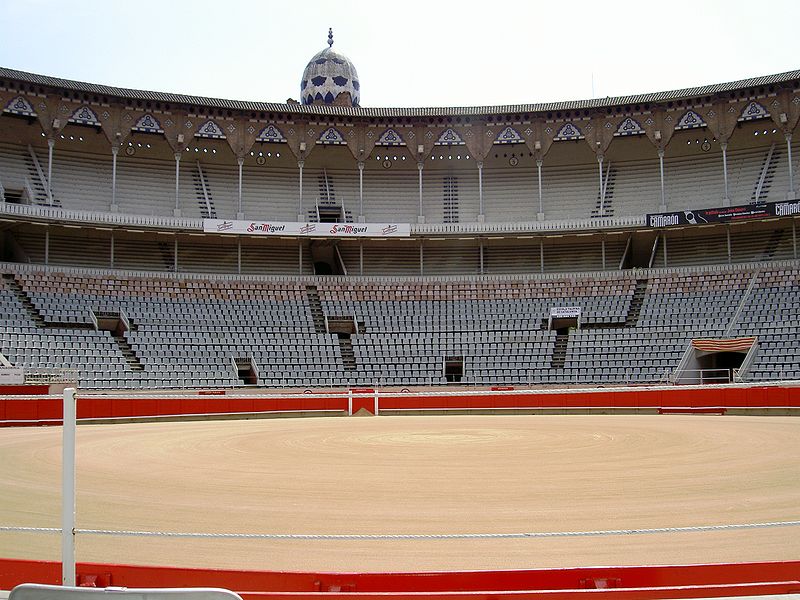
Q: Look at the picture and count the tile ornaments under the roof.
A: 13